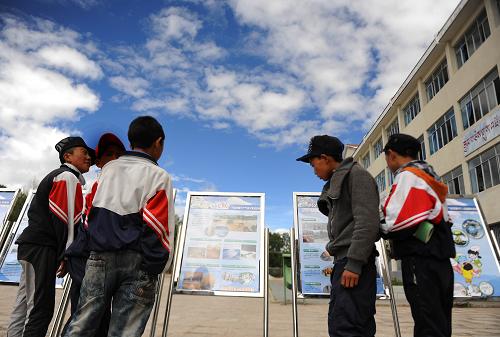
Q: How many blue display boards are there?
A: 5